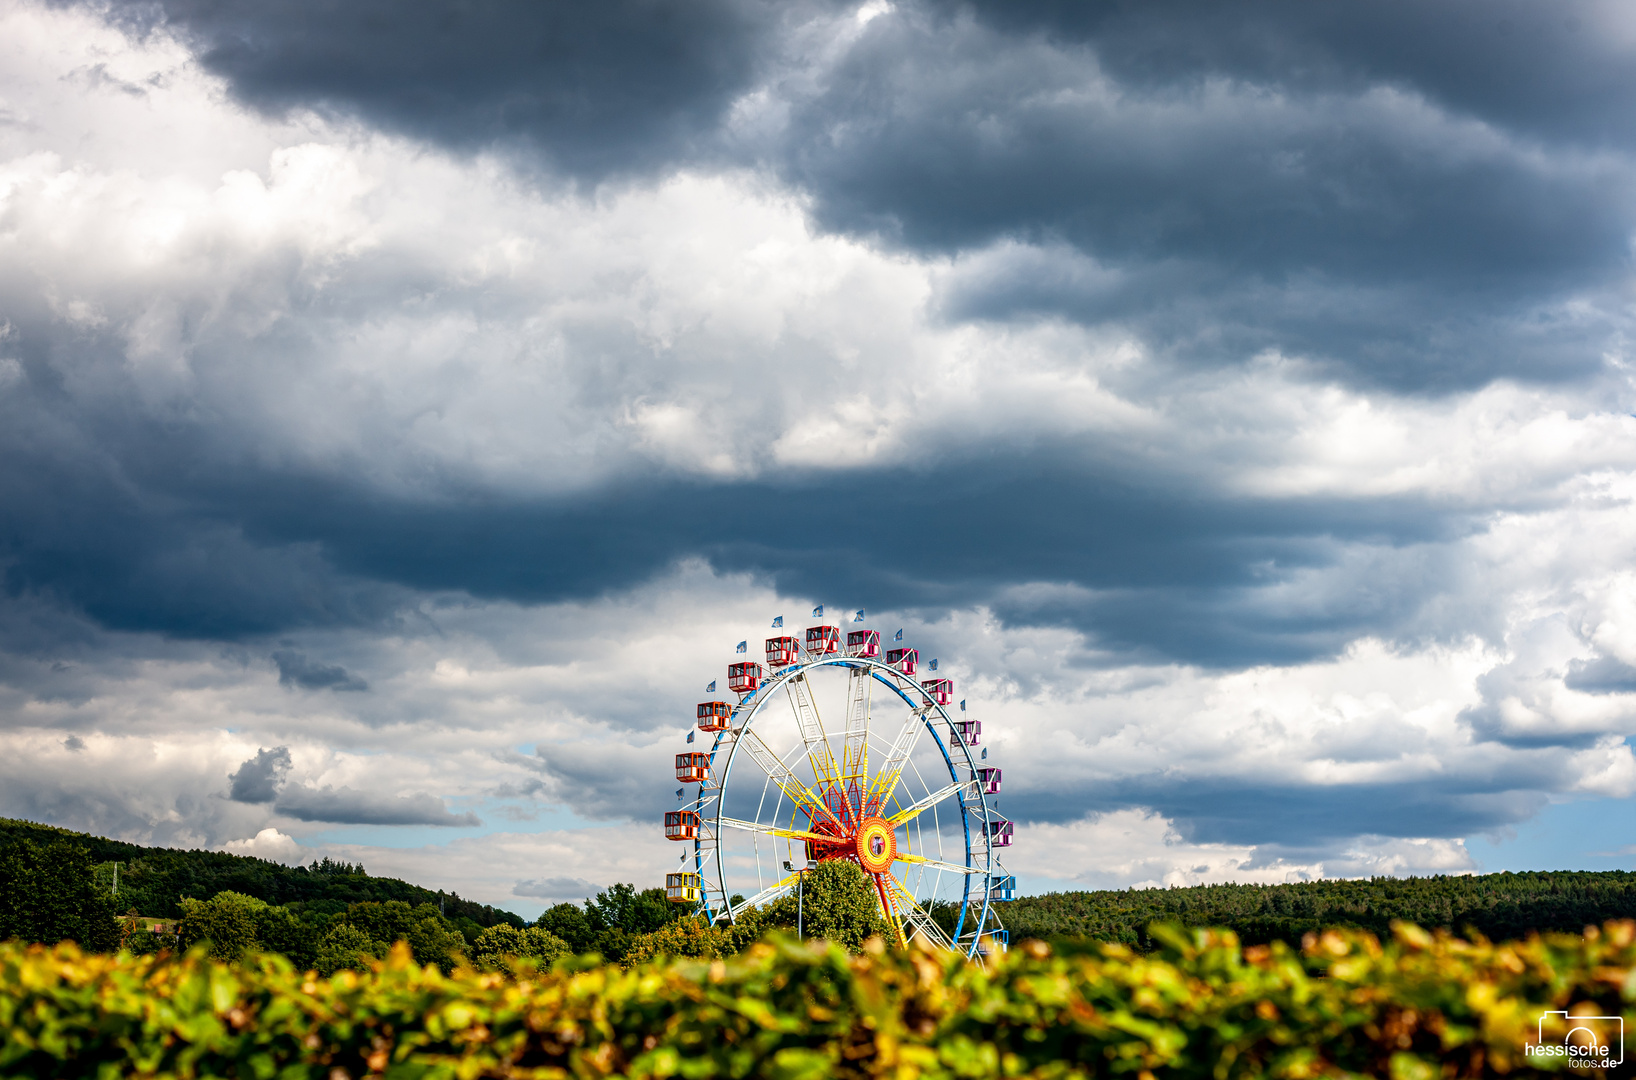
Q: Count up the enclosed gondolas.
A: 15